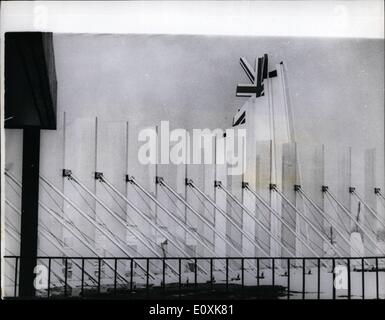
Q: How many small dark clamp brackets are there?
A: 12